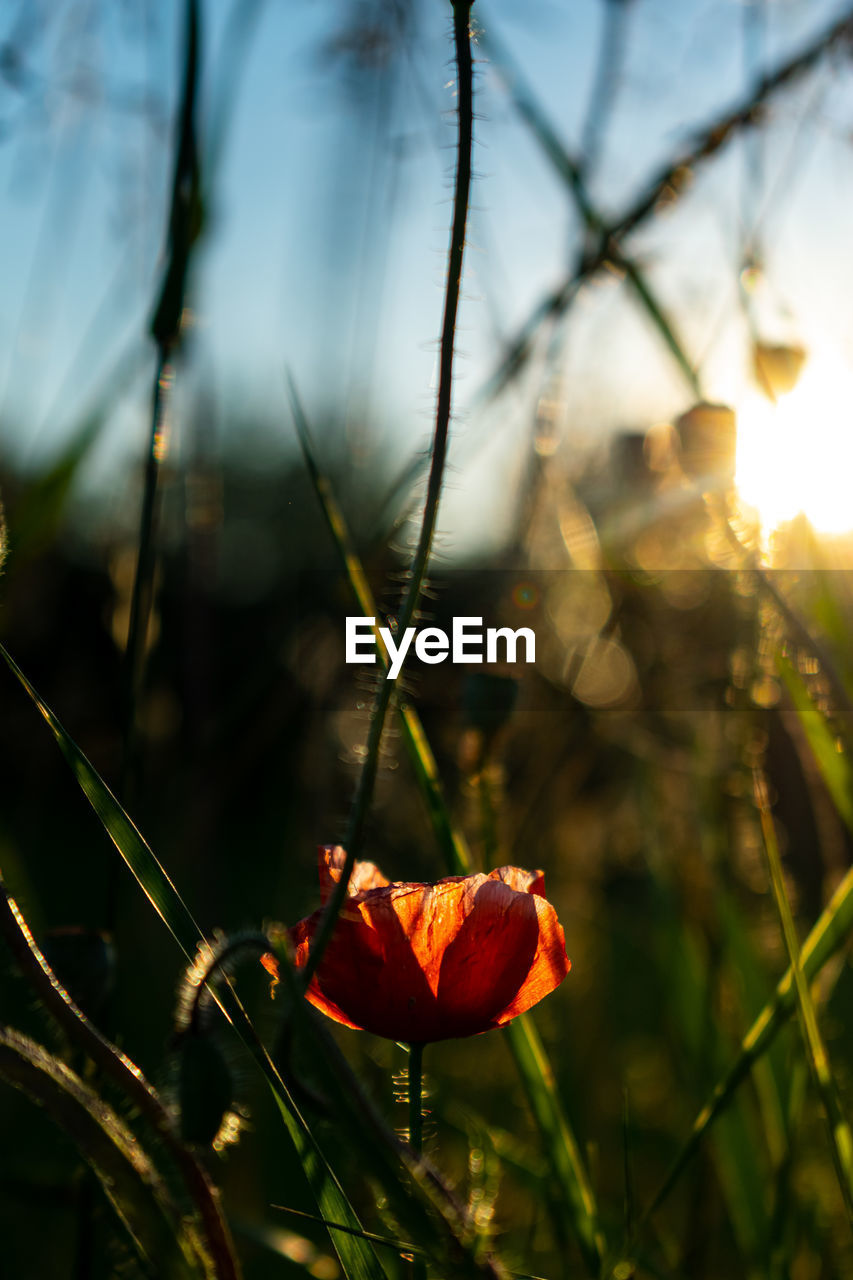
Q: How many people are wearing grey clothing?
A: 0